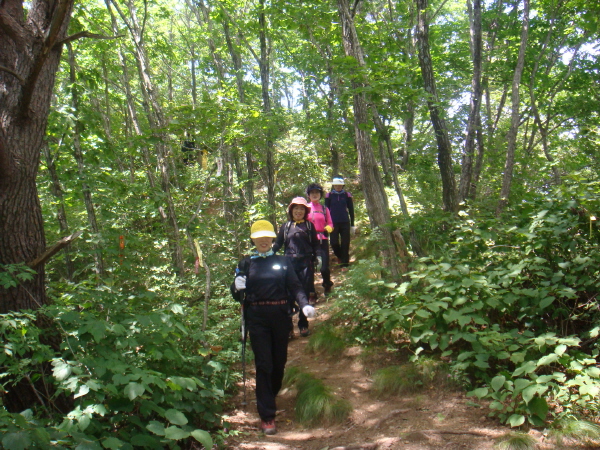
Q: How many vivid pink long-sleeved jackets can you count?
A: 1